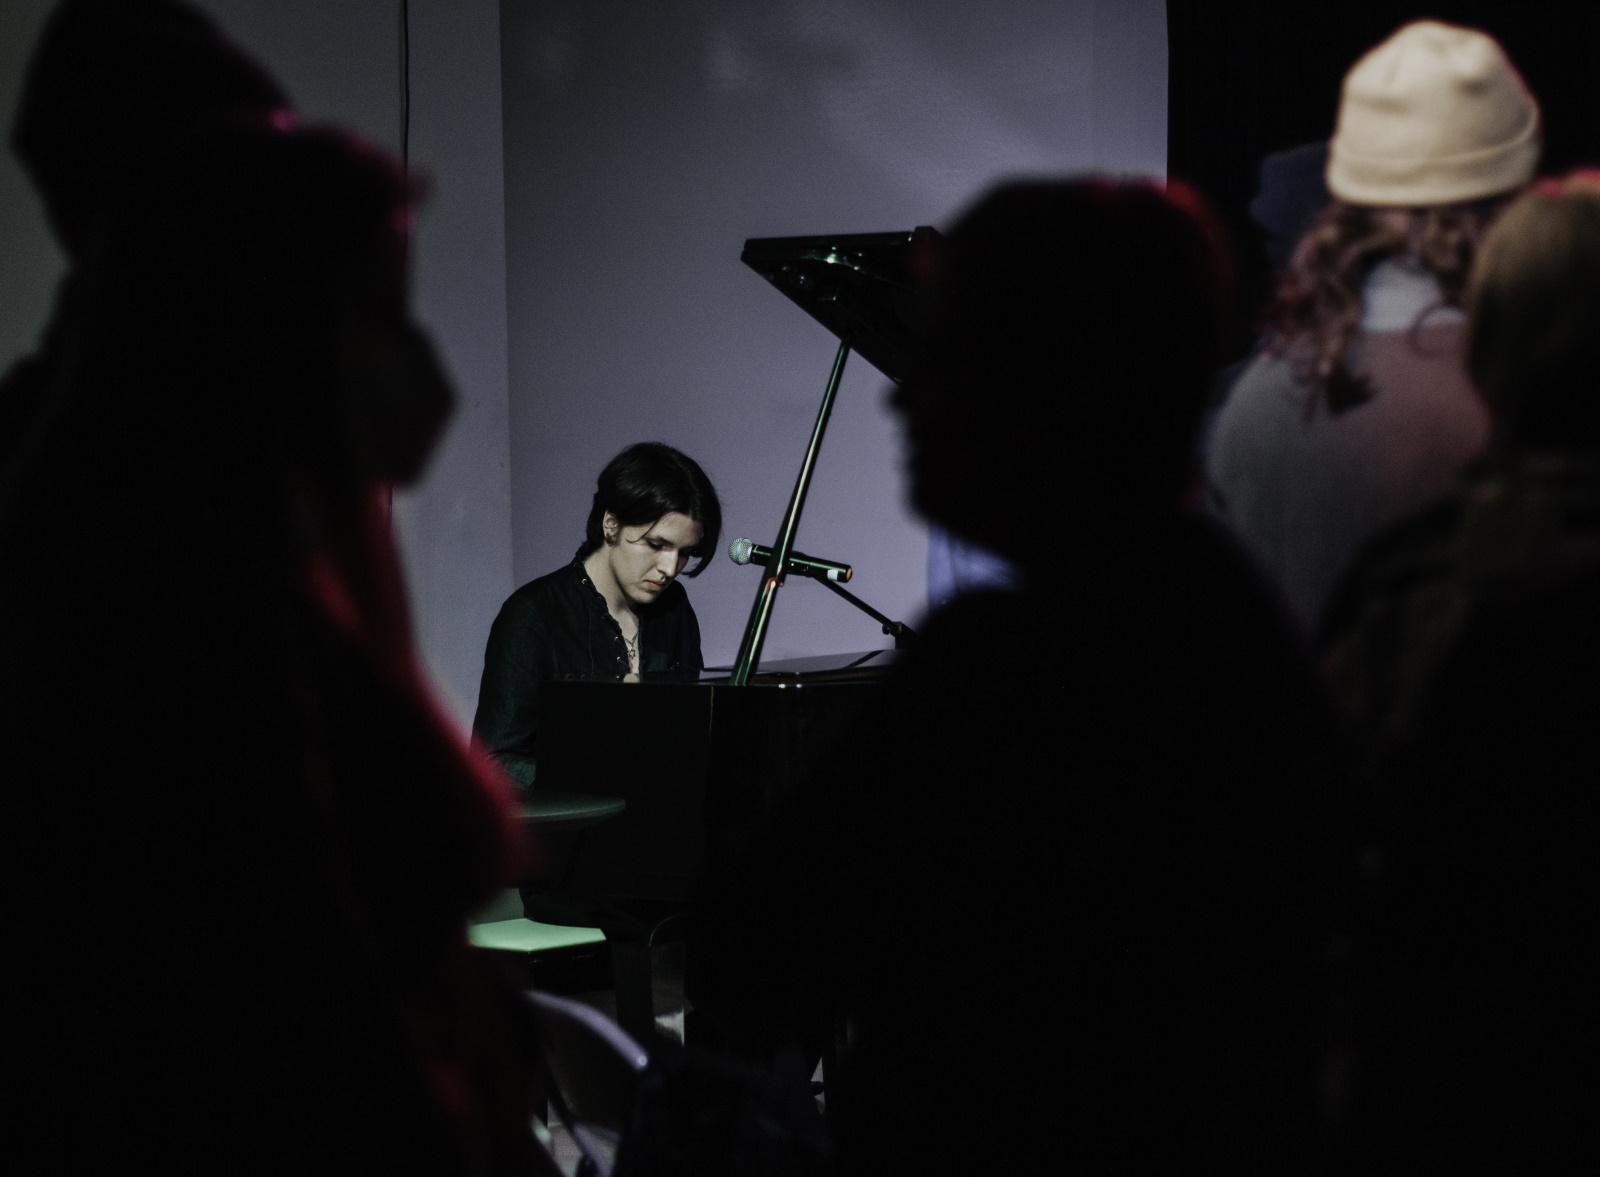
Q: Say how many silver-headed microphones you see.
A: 1